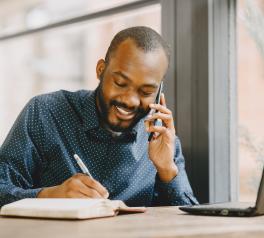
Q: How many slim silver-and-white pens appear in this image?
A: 1